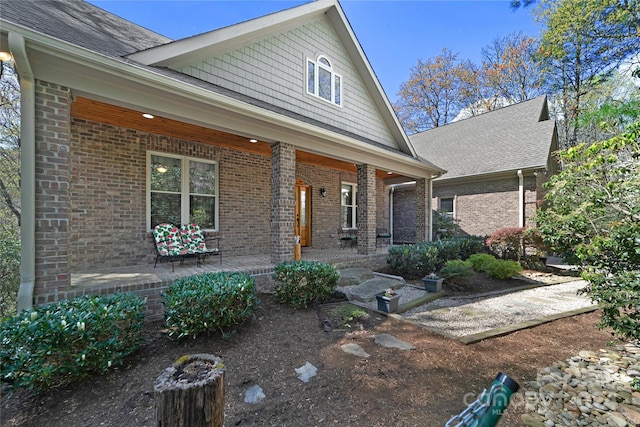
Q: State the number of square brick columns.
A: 4